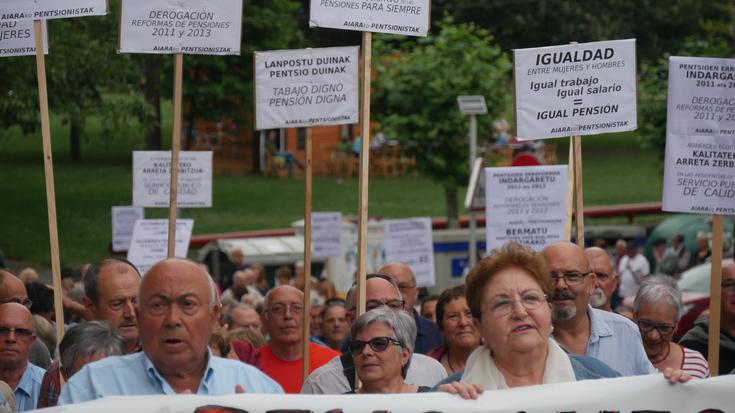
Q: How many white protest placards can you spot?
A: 13